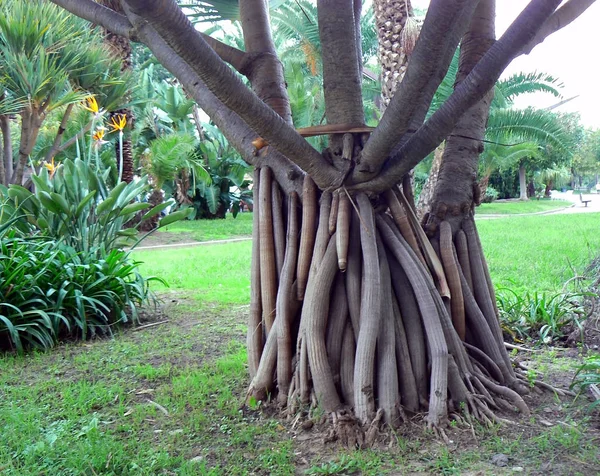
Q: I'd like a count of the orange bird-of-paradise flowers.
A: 4